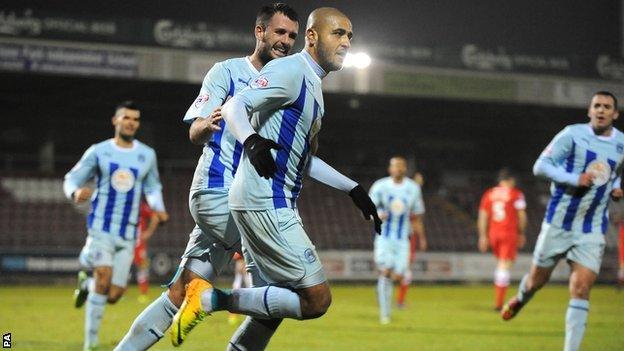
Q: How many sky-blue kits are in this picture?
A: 5